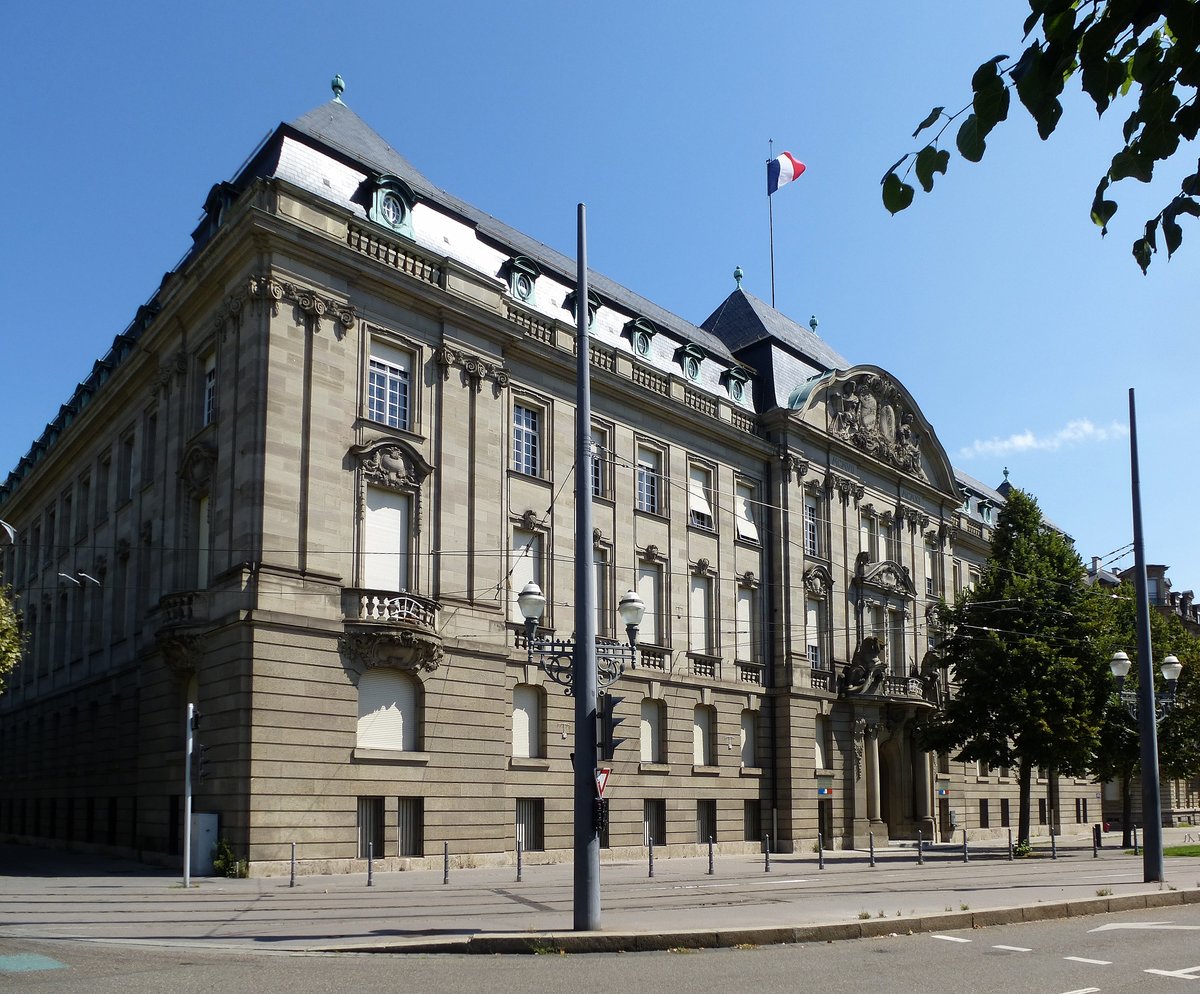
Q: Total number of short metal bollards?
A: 15